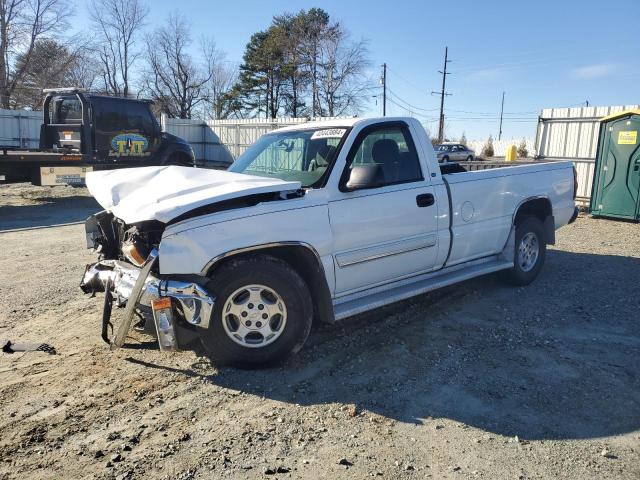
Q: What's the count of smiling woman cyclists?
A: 0